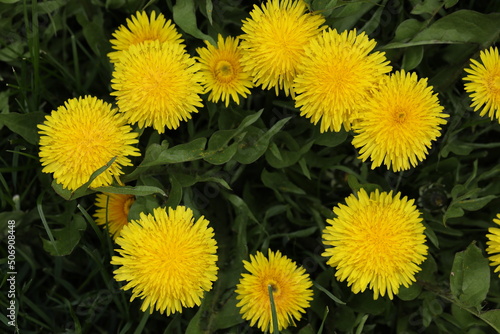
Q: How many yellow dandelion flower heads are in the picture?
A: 13